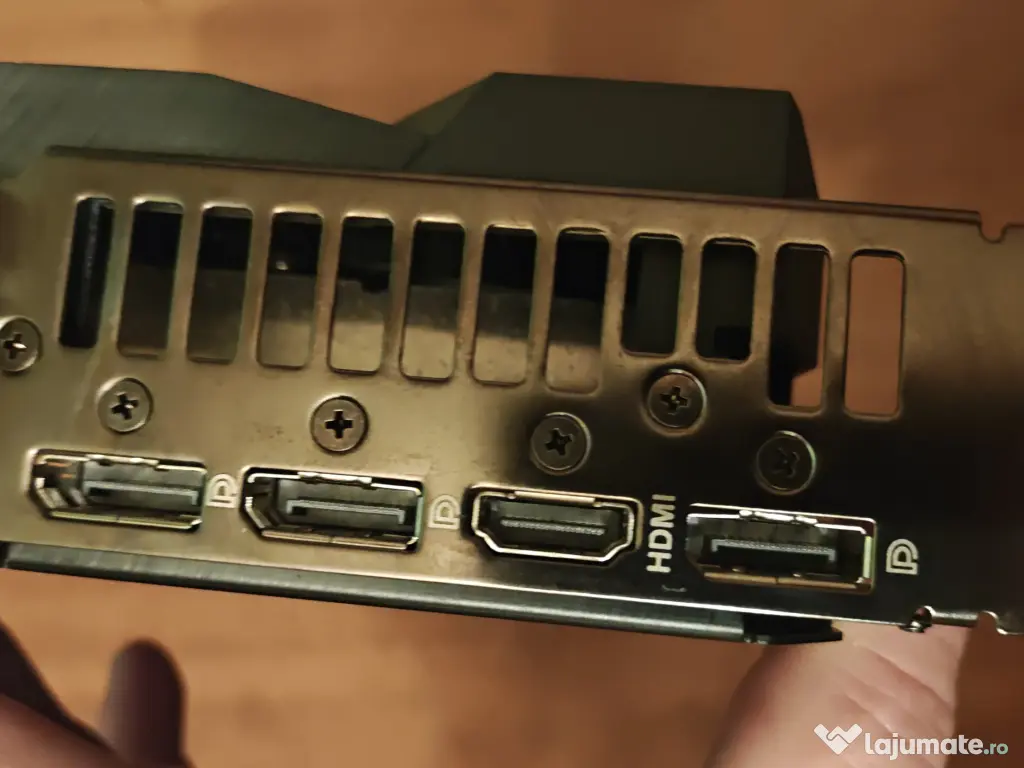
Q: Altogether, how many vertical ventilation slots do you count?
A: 12